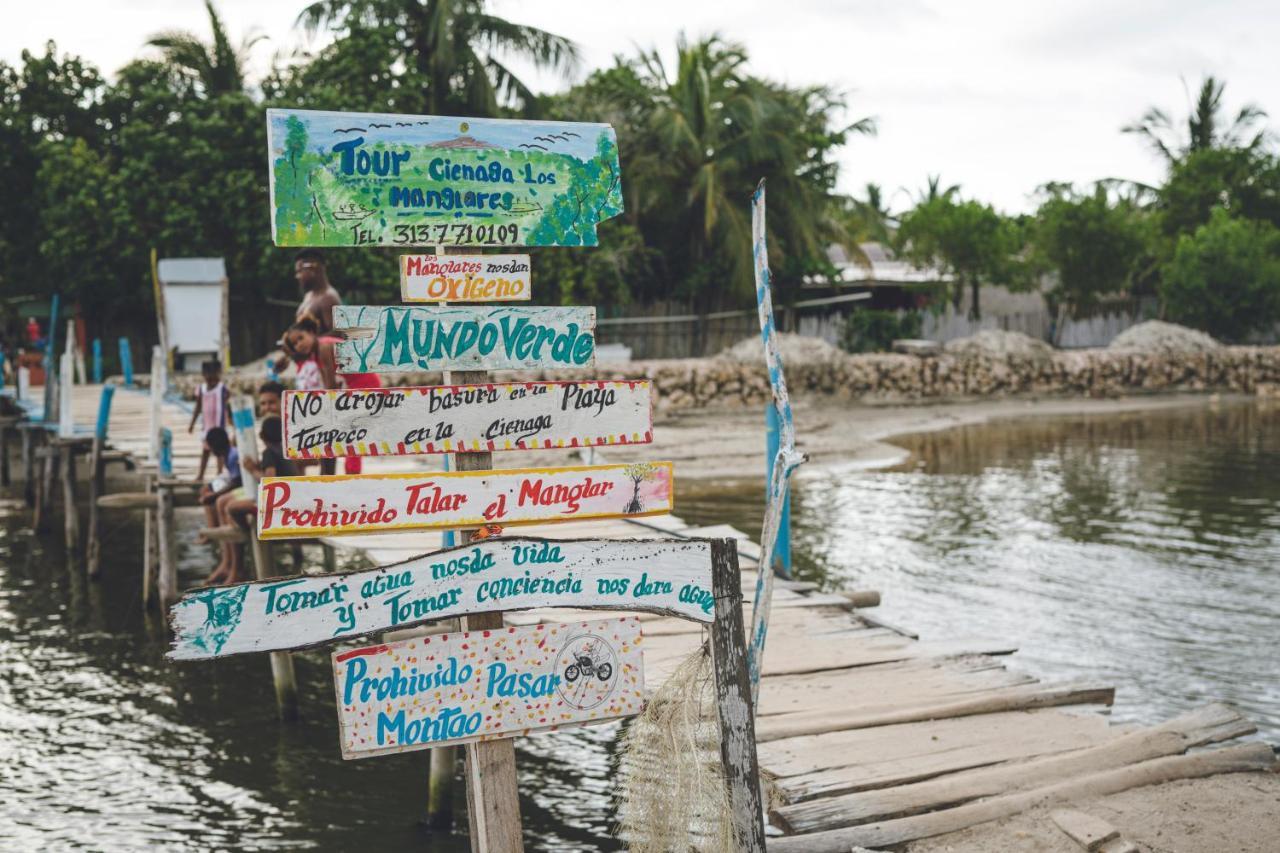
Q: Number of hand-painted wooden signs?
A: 7